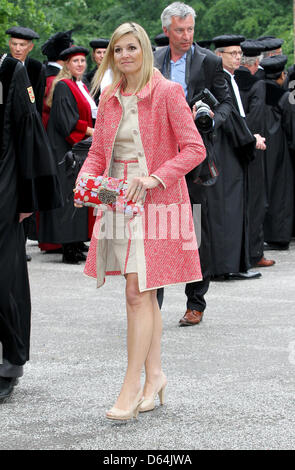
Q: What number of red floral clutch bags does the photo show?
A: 1